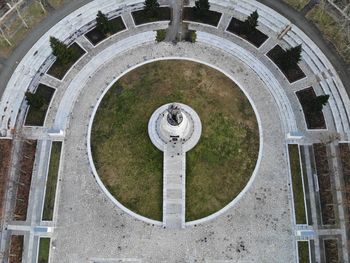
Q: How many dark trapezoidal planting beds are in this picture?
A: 8